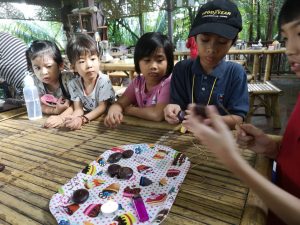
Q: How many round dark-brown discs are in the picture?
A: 5